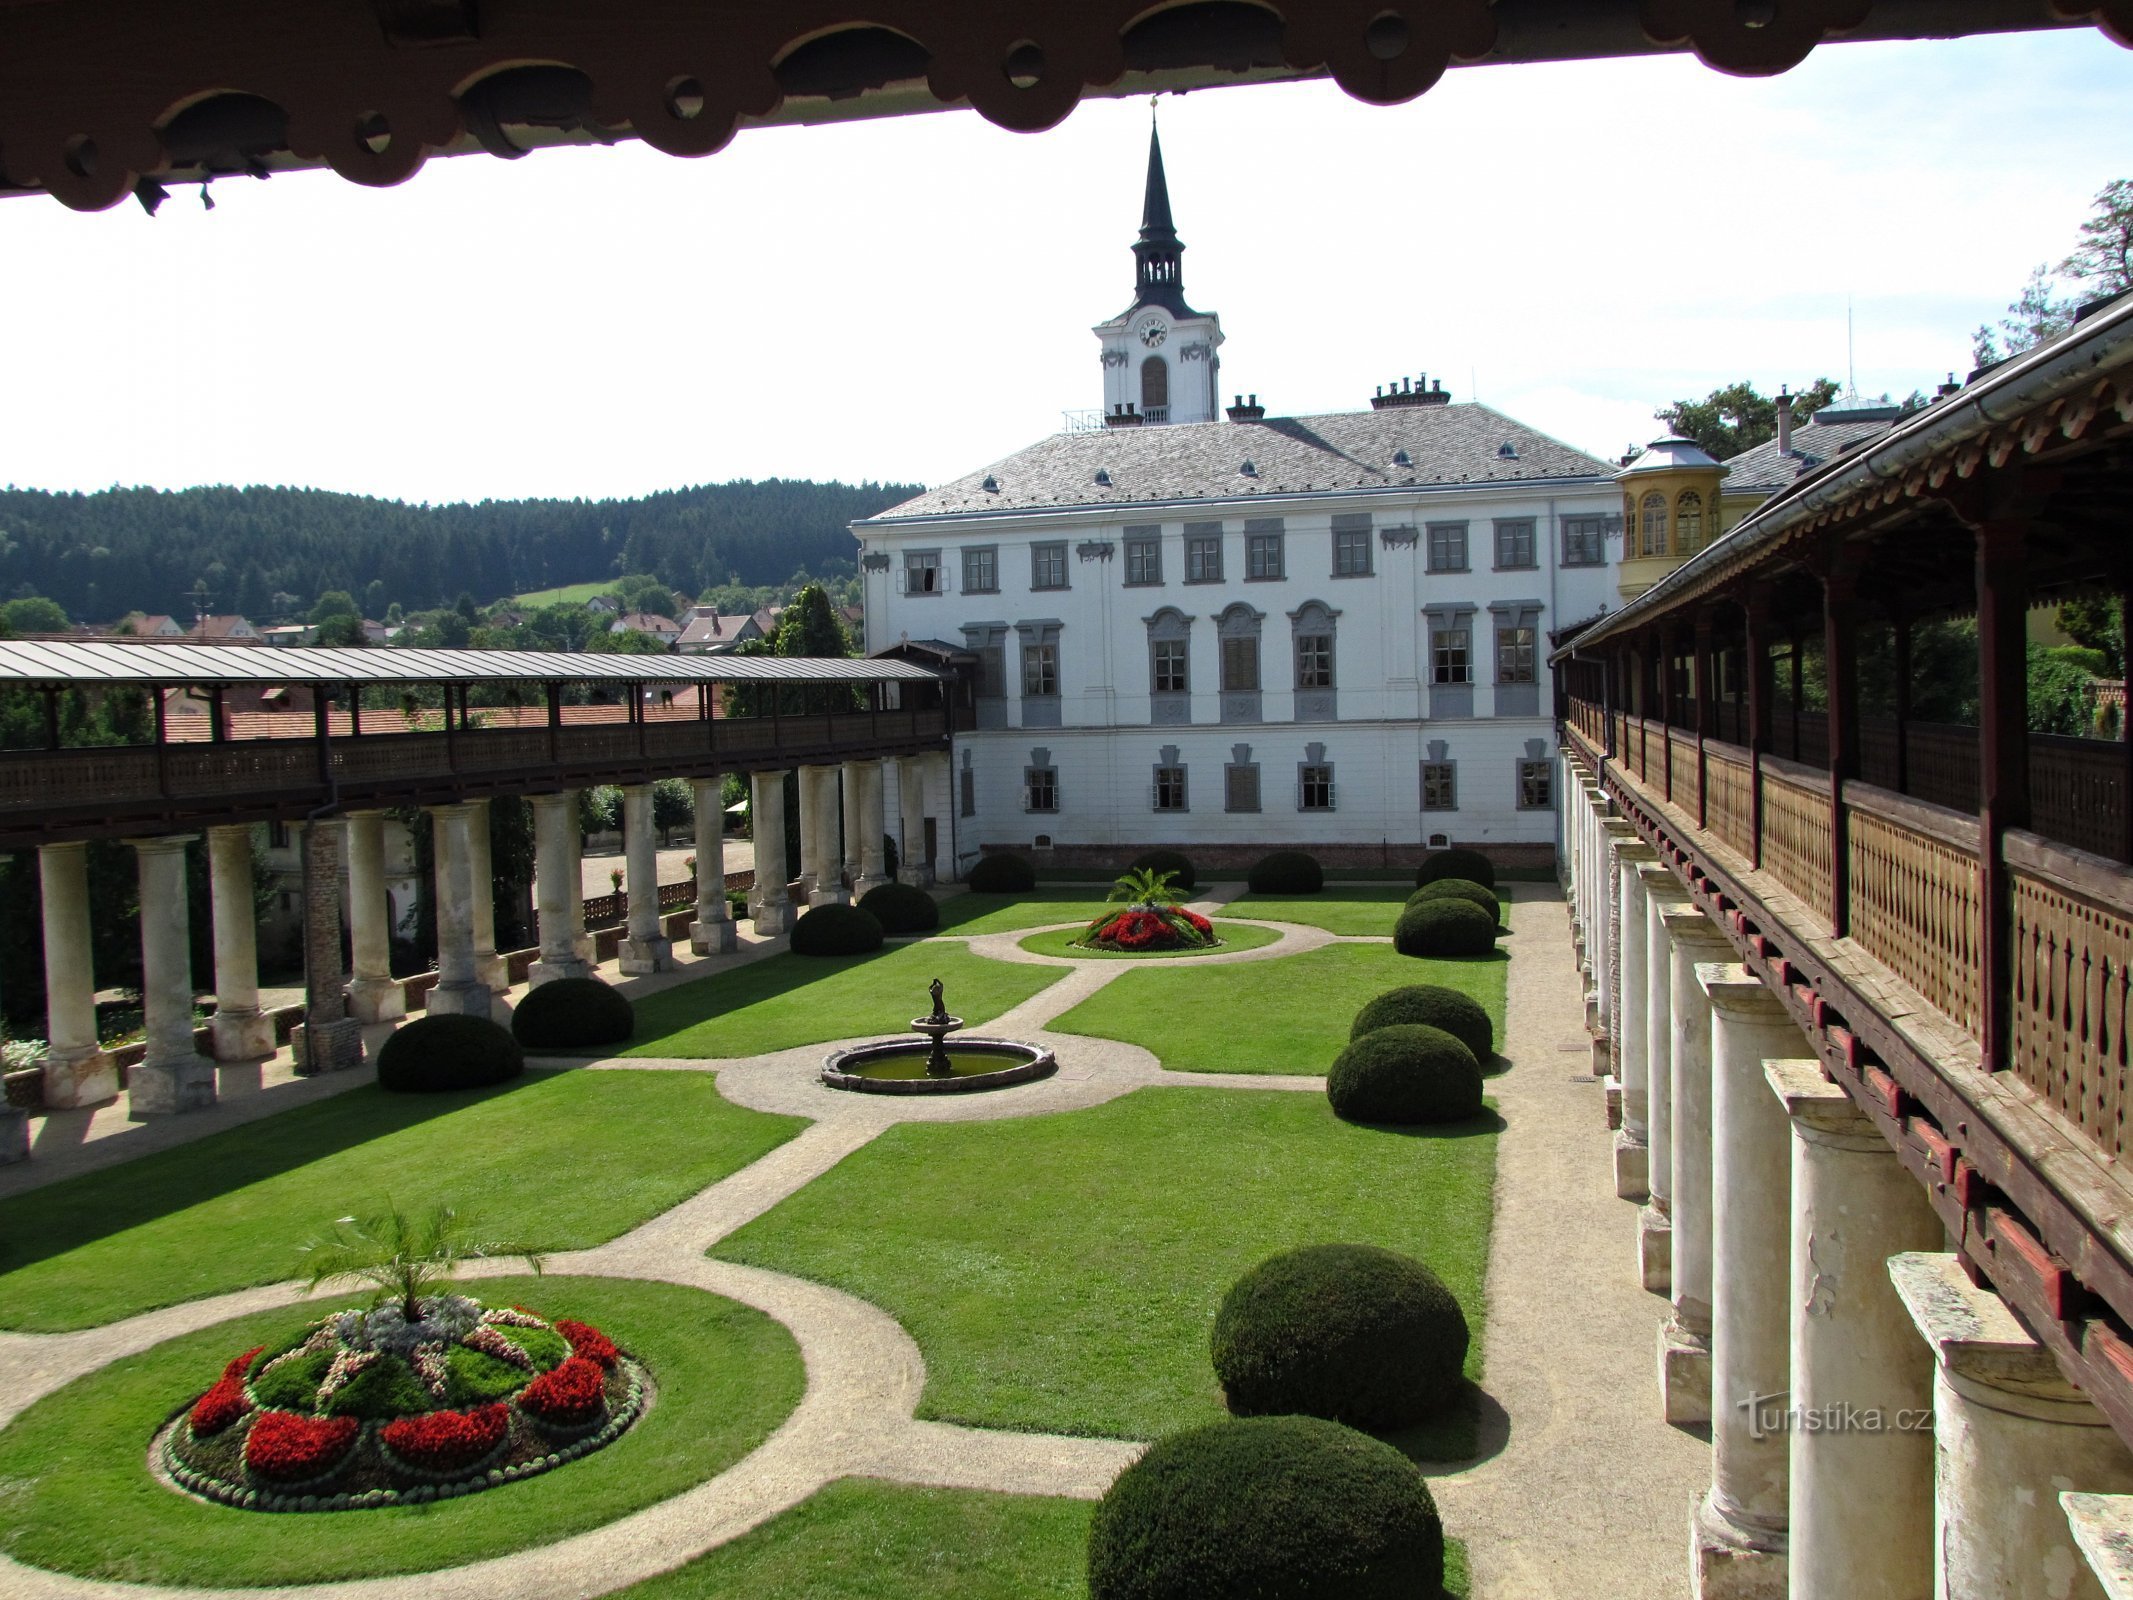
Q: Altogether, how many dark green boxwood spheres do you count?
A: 14